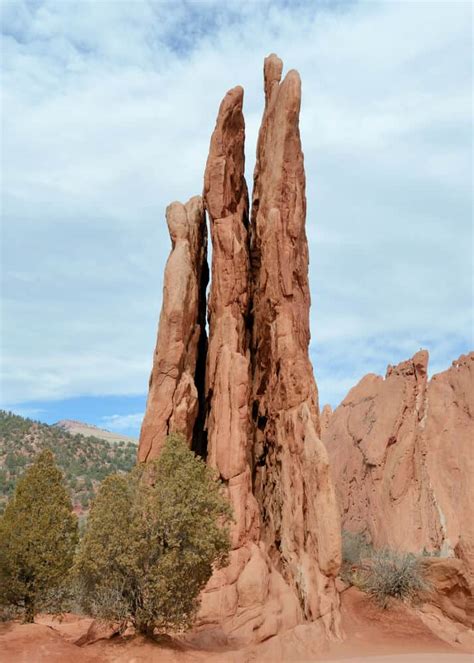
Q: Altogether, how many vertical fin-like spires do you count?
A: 3